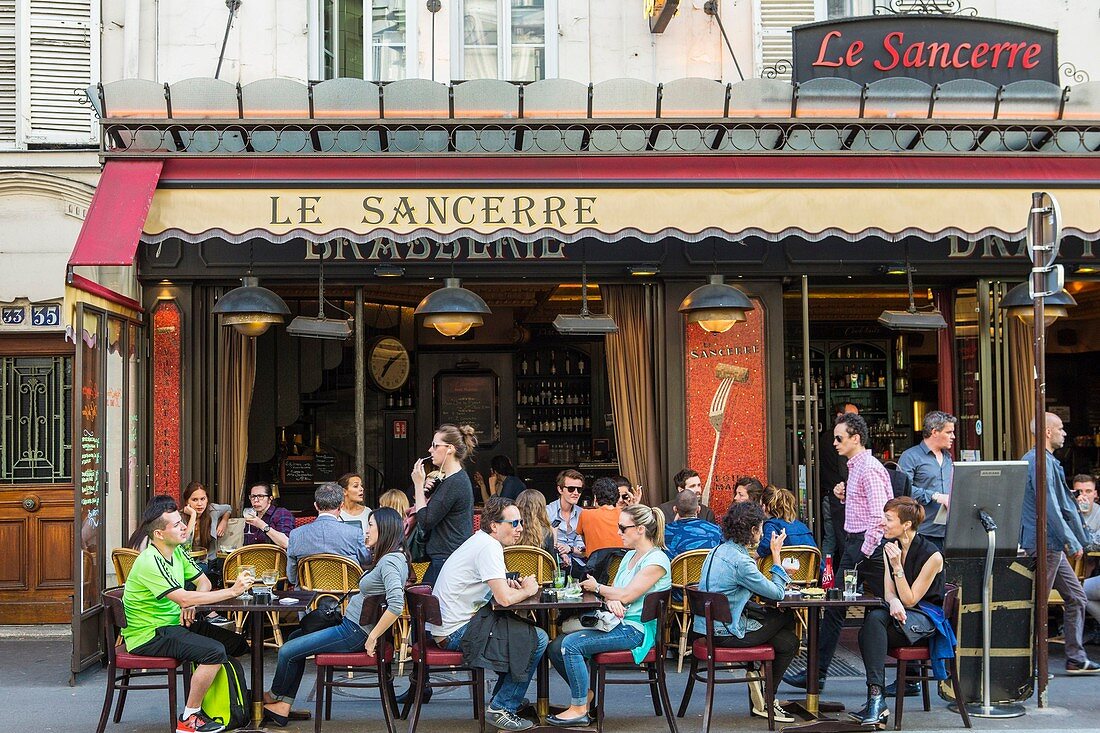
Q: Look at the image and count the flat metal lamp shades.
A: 3